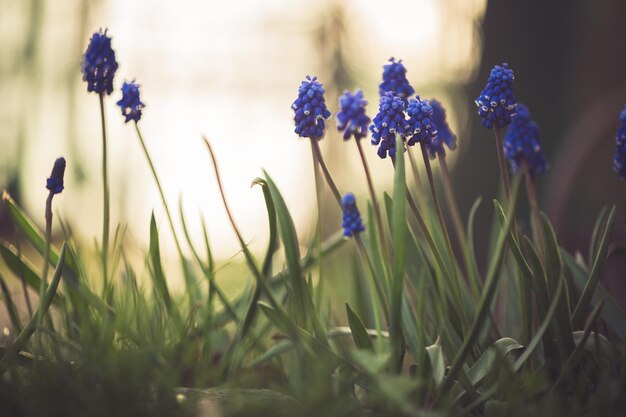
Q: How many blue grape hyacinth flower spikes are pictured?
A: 13